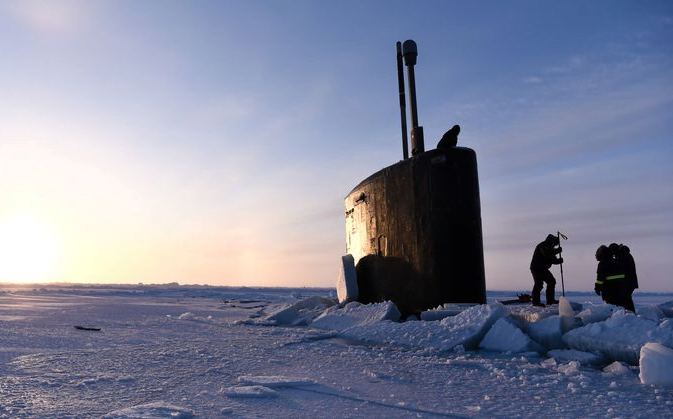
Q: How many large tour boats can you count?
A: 0